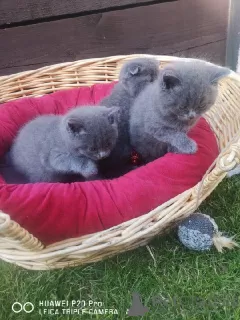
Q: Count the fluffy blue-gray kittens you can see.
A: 3